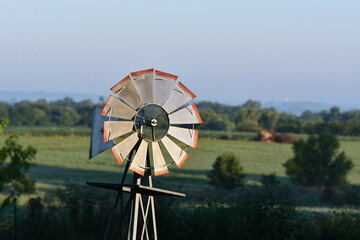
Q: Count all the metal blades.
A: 12